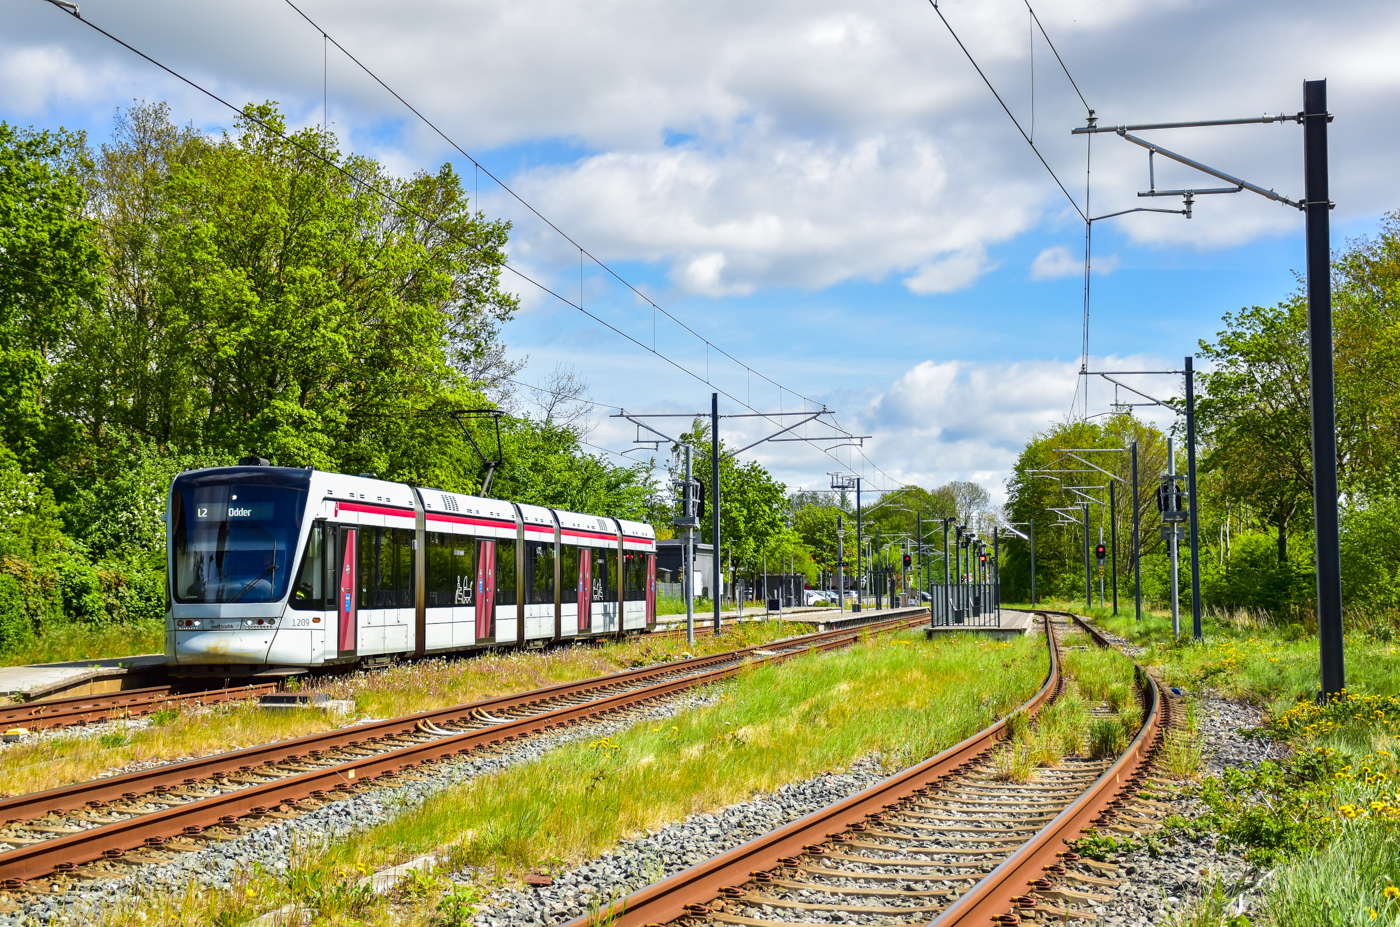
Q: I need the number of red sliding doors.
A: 4